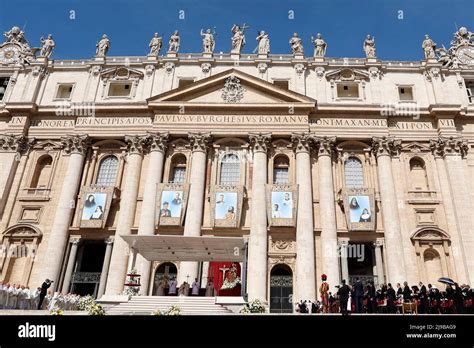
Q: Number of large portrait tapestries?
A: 5